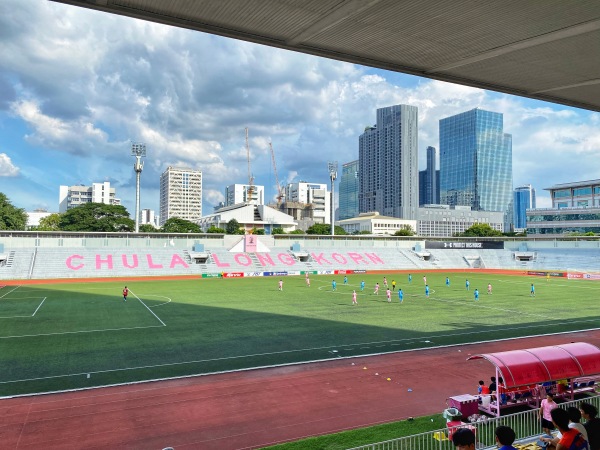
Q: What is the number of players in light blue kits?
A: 10